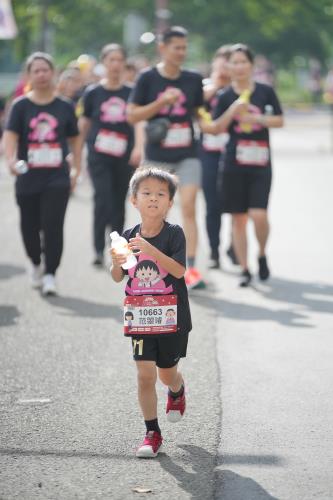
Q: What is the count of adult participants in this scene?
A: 5